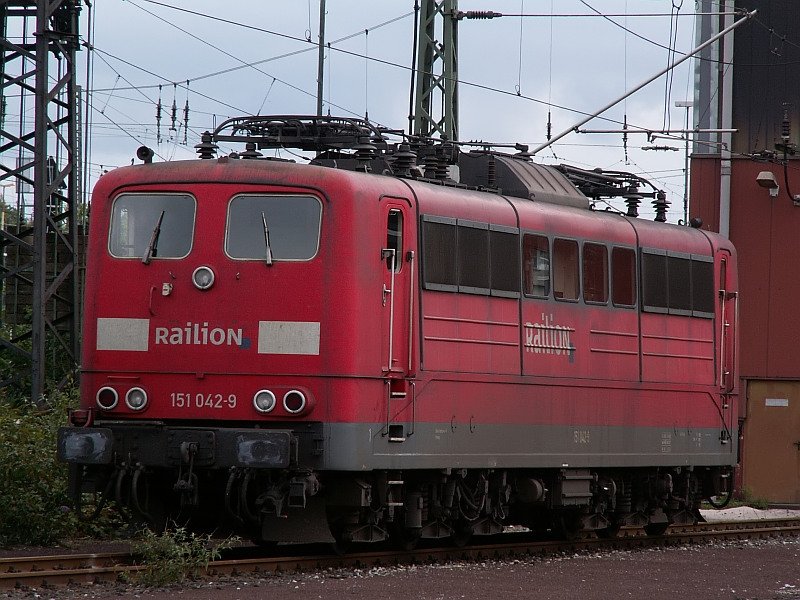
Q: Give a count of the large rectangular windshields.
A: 2